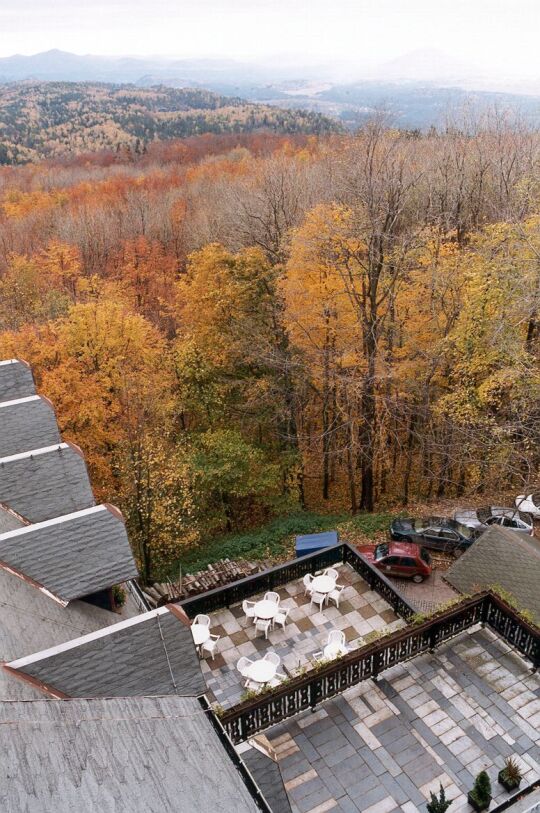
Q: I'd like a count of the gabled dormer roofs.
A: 5